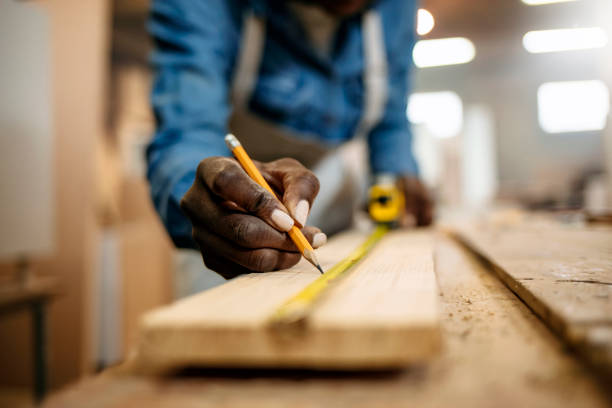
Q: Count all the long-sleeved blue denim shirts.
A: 1